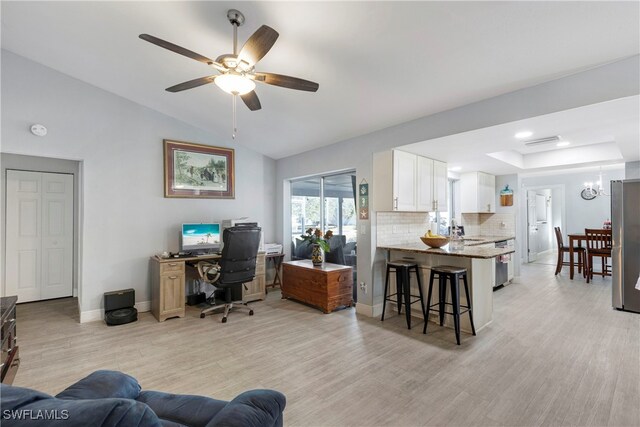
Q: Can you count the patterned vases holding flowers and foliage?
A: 1